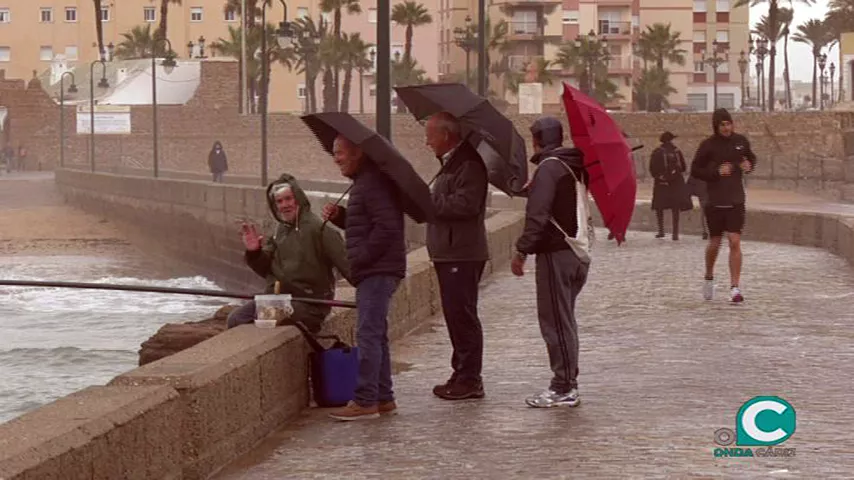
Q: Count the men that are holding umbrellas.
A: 3